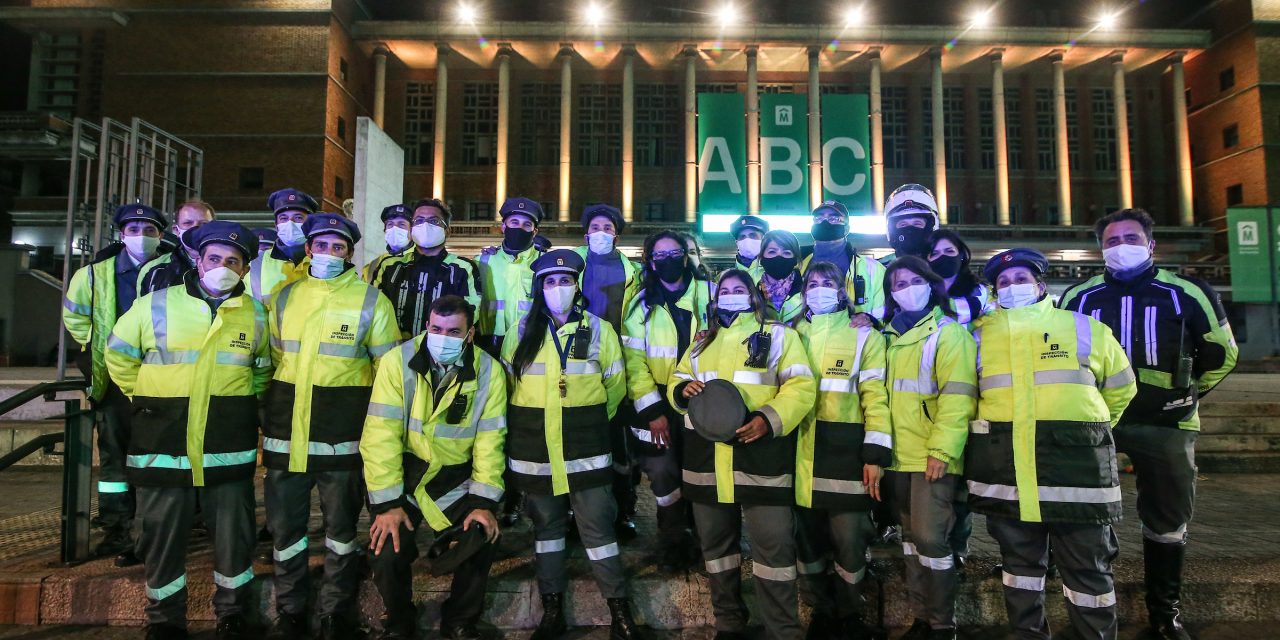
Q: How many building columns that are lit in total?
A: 14